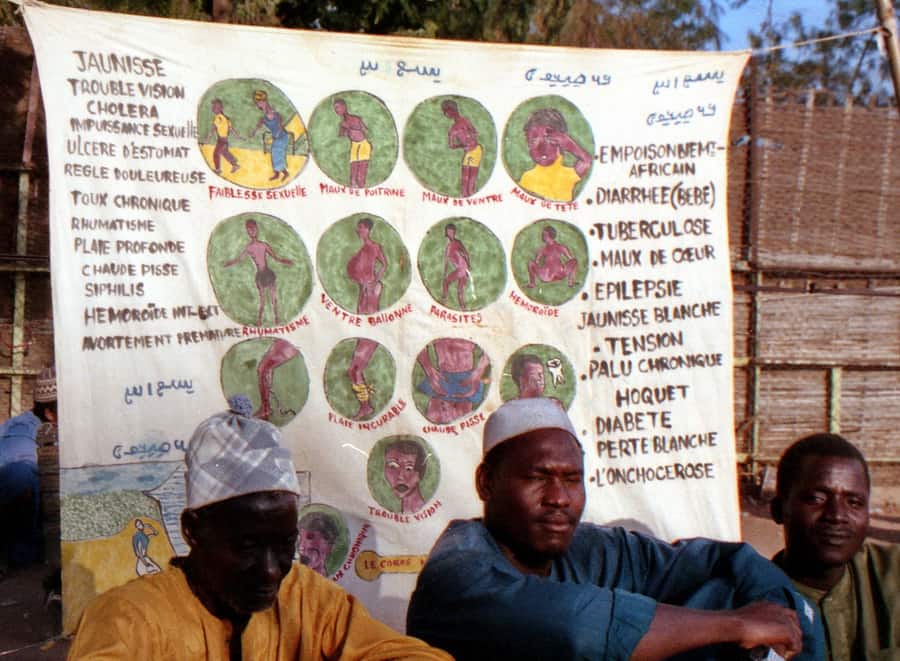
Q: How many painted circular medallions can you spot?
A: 14